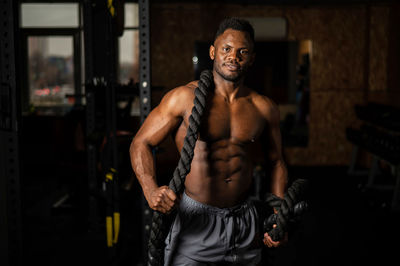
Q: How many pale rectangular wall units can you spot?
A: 1